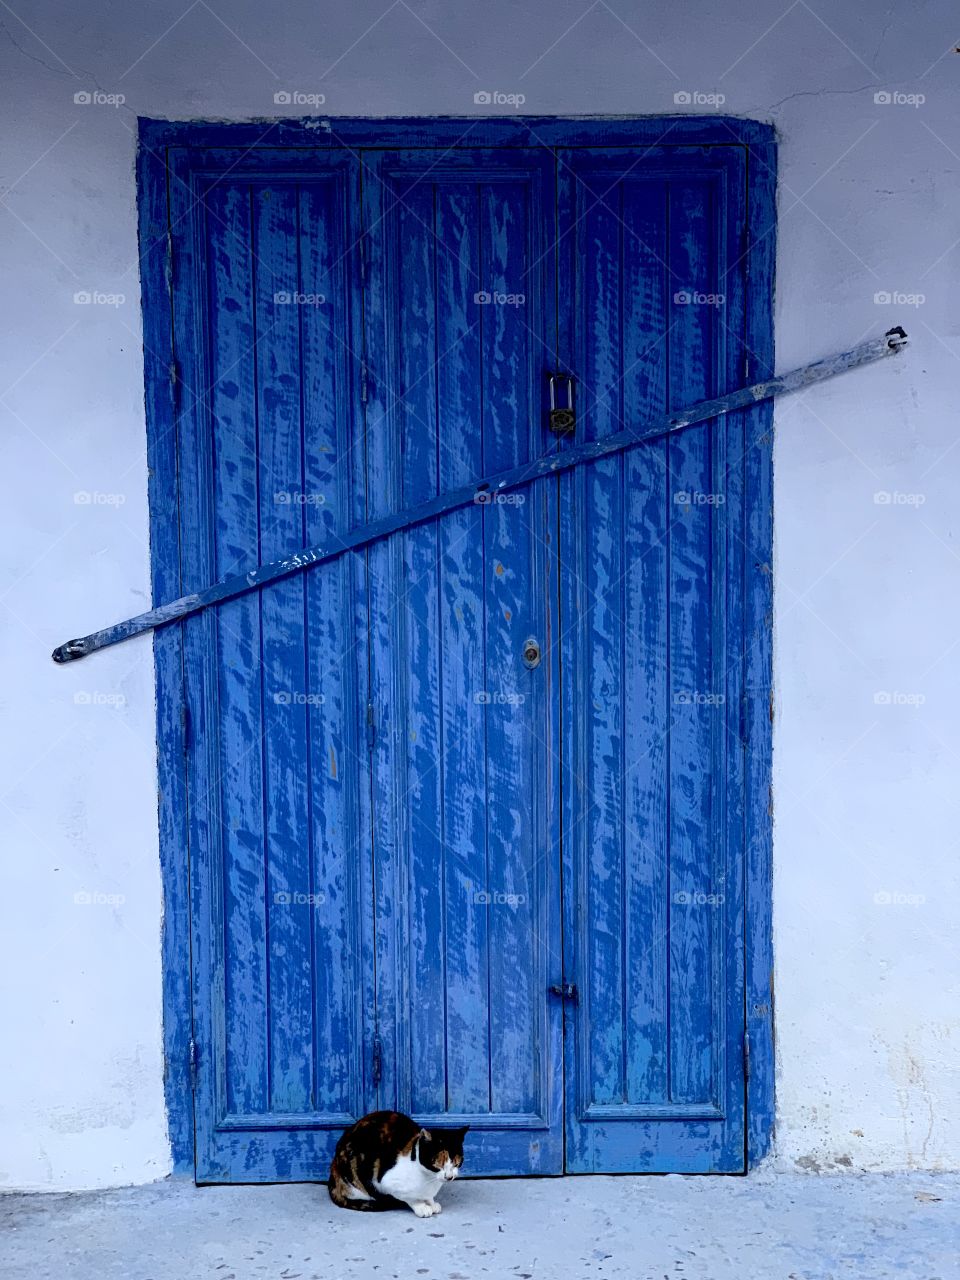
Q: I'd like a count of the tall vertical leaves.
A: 3